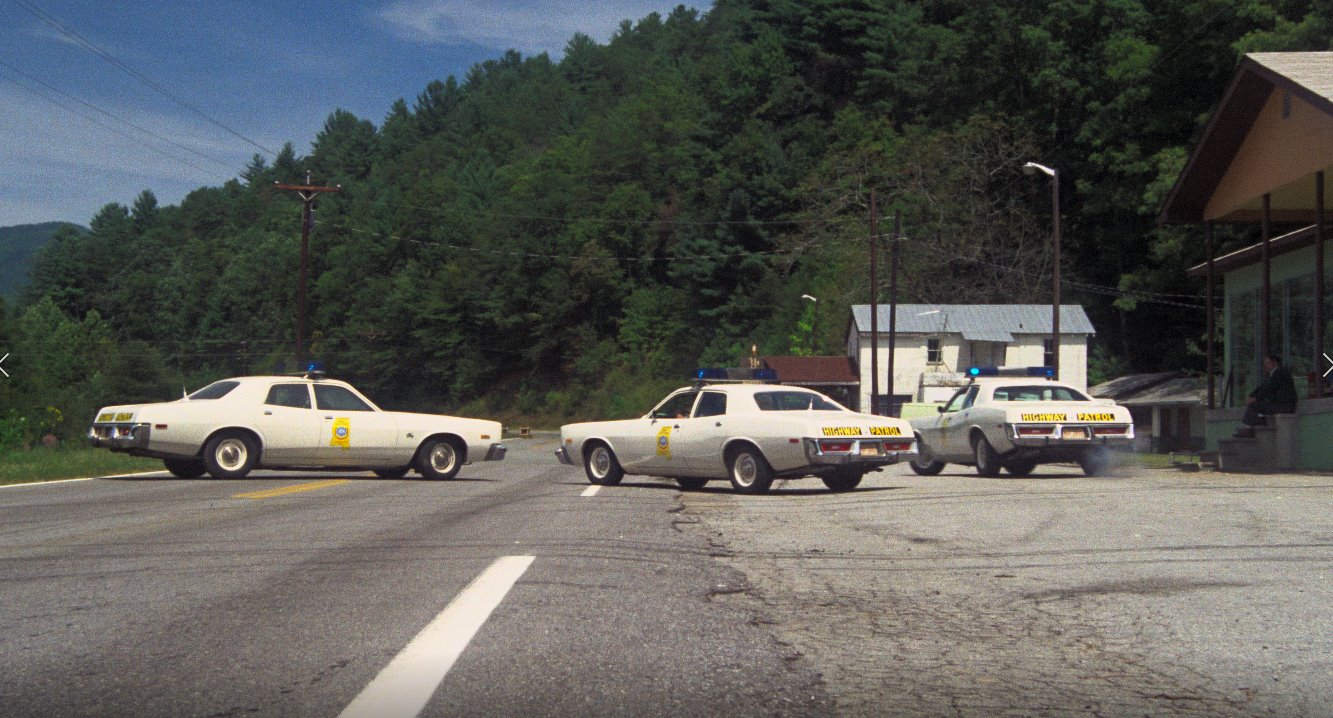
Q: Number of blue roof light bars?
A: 3